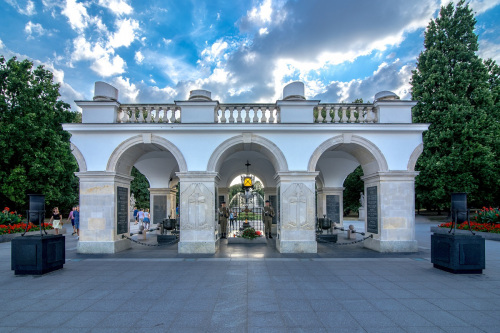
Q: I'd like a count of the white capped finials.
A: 4